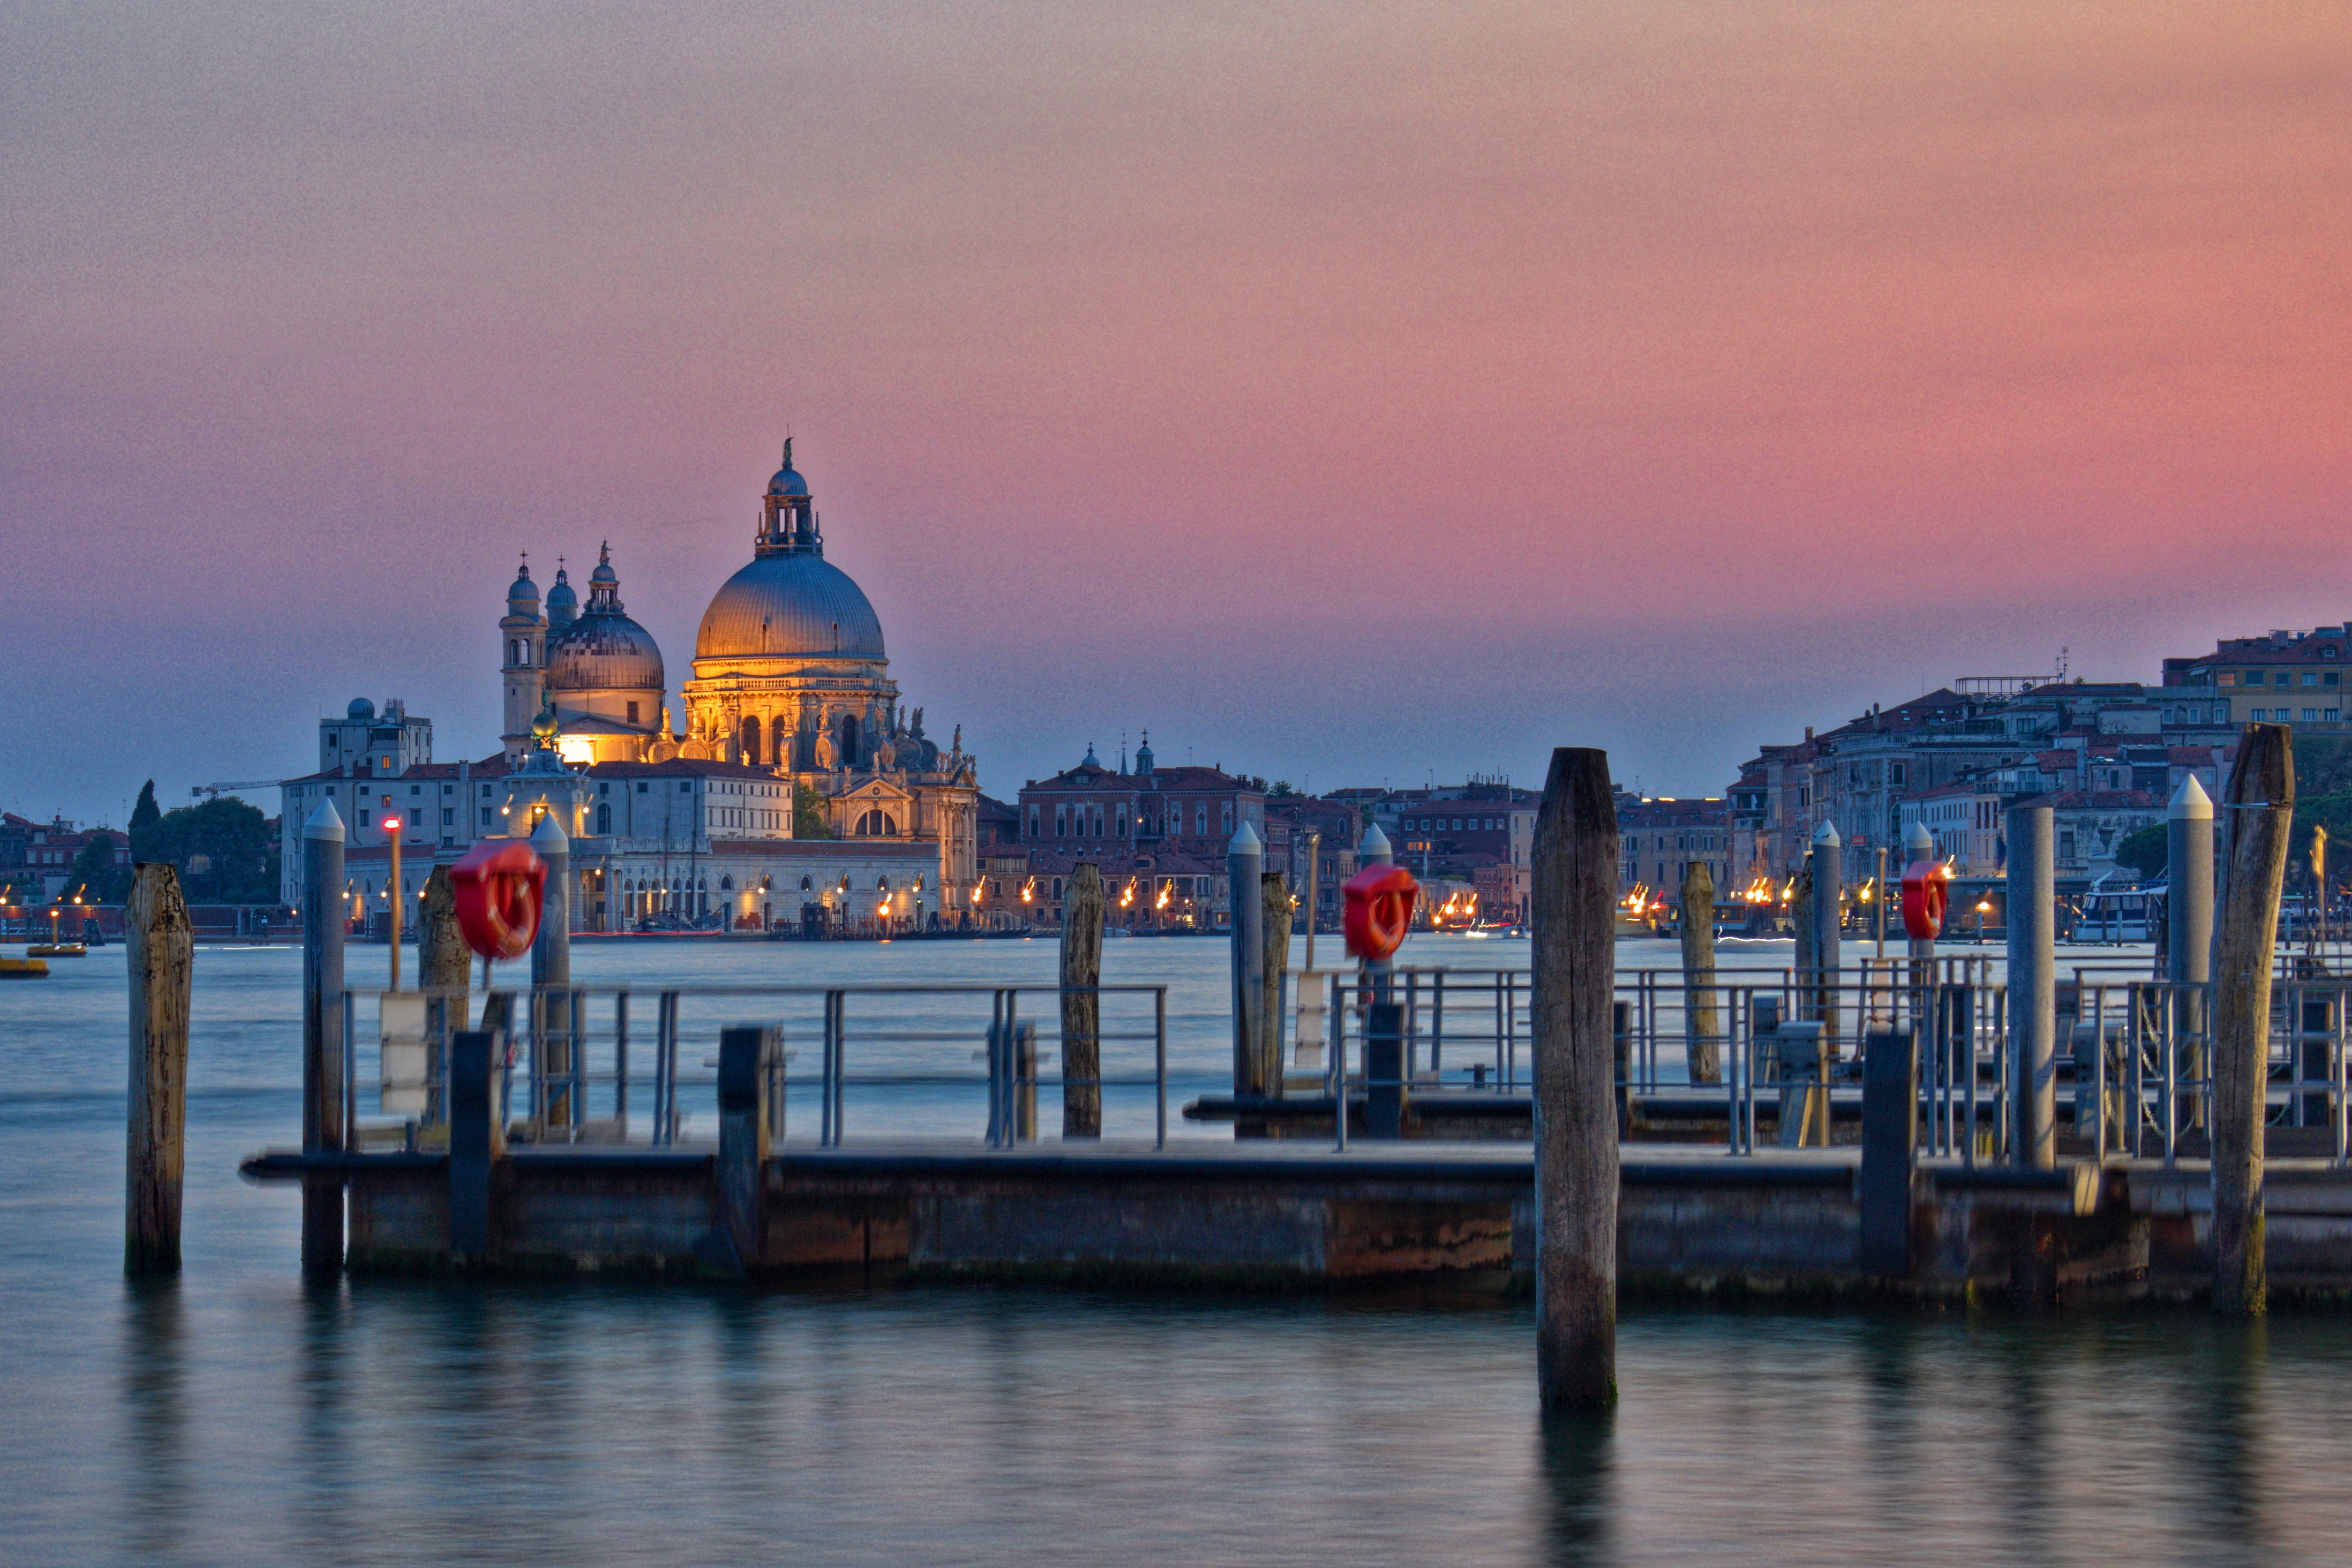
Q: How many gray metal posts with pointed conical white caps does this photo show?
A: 7